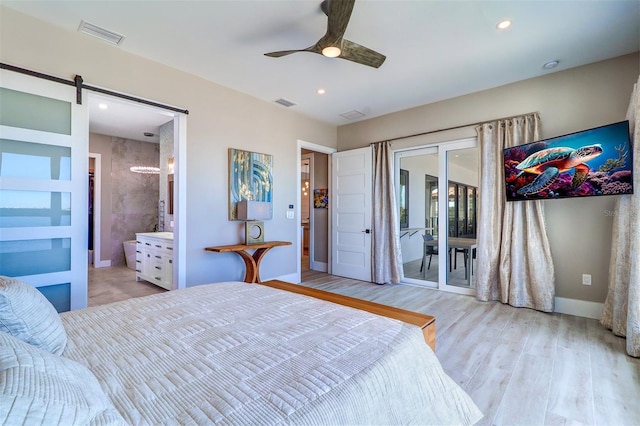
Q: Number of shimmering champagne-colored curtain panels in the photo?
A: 3